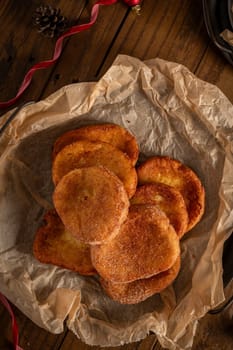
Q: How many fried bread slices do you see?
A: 8